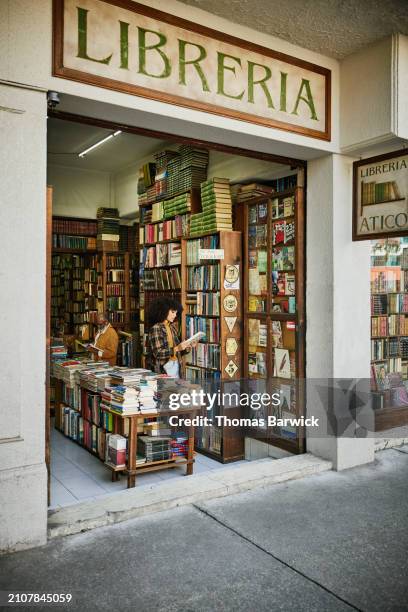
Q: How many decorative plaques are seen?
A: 5